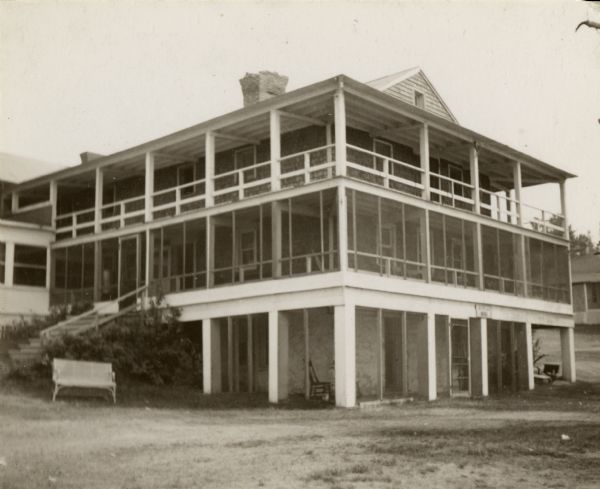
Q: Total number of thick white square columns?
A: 7